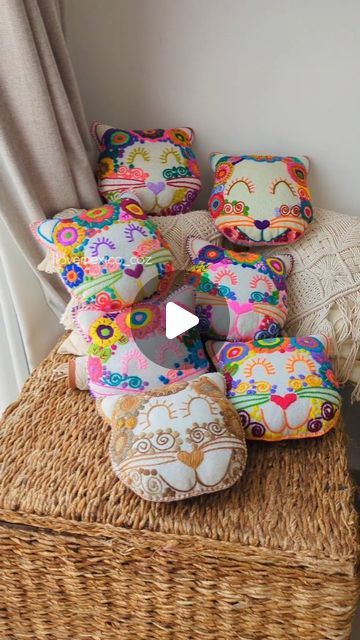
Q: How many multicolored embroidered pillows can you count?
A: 6